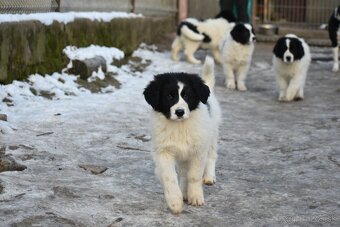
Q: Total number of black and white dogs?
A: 5